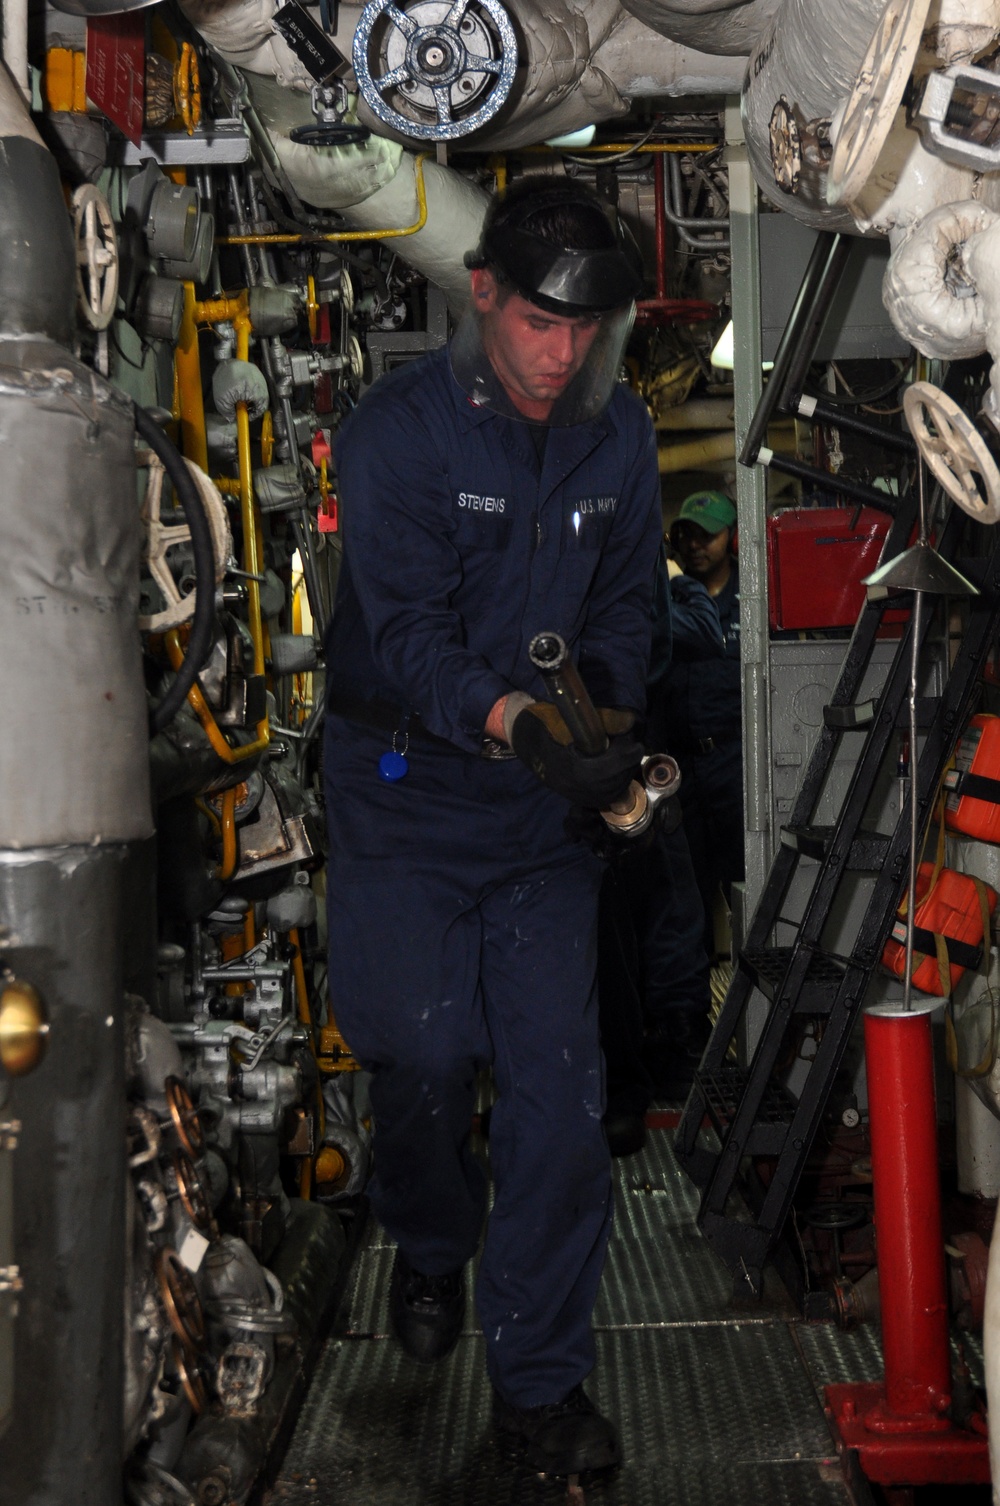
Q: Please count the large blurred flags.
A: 0